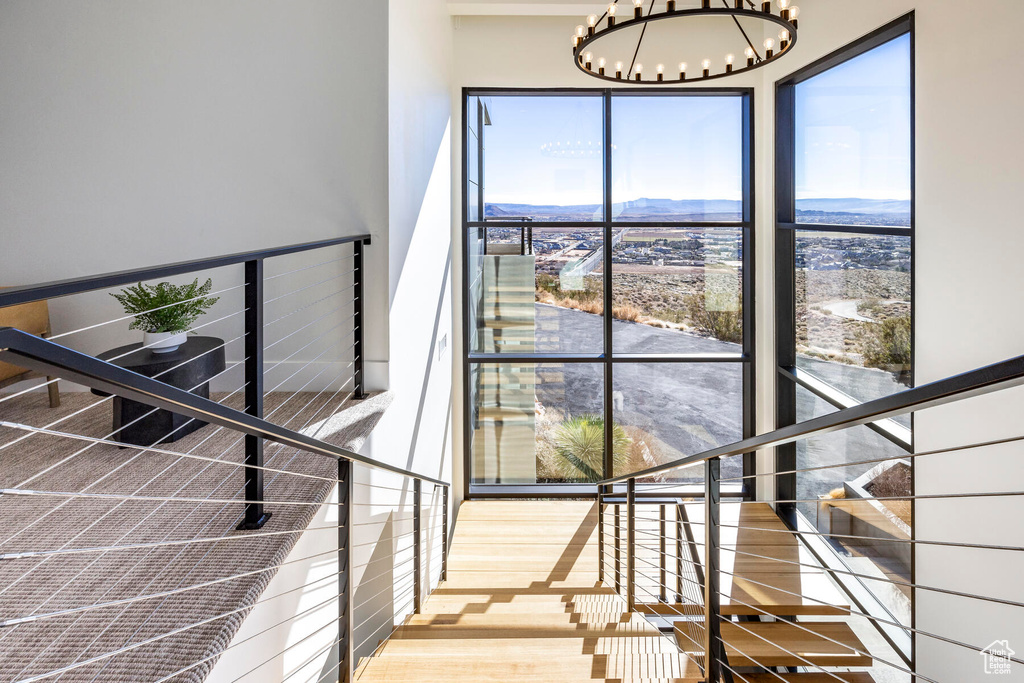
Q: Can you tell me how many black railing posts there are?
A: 11